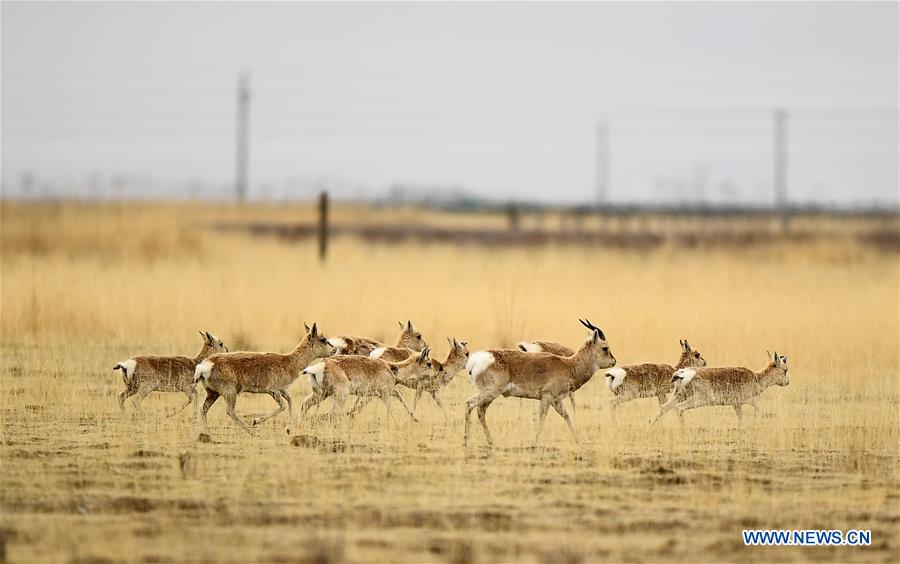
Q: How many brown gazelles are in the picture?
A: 9